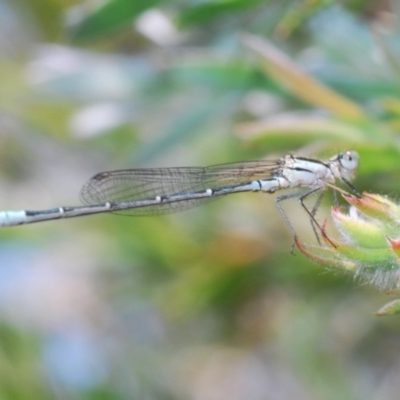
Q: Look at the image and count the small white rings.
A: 4